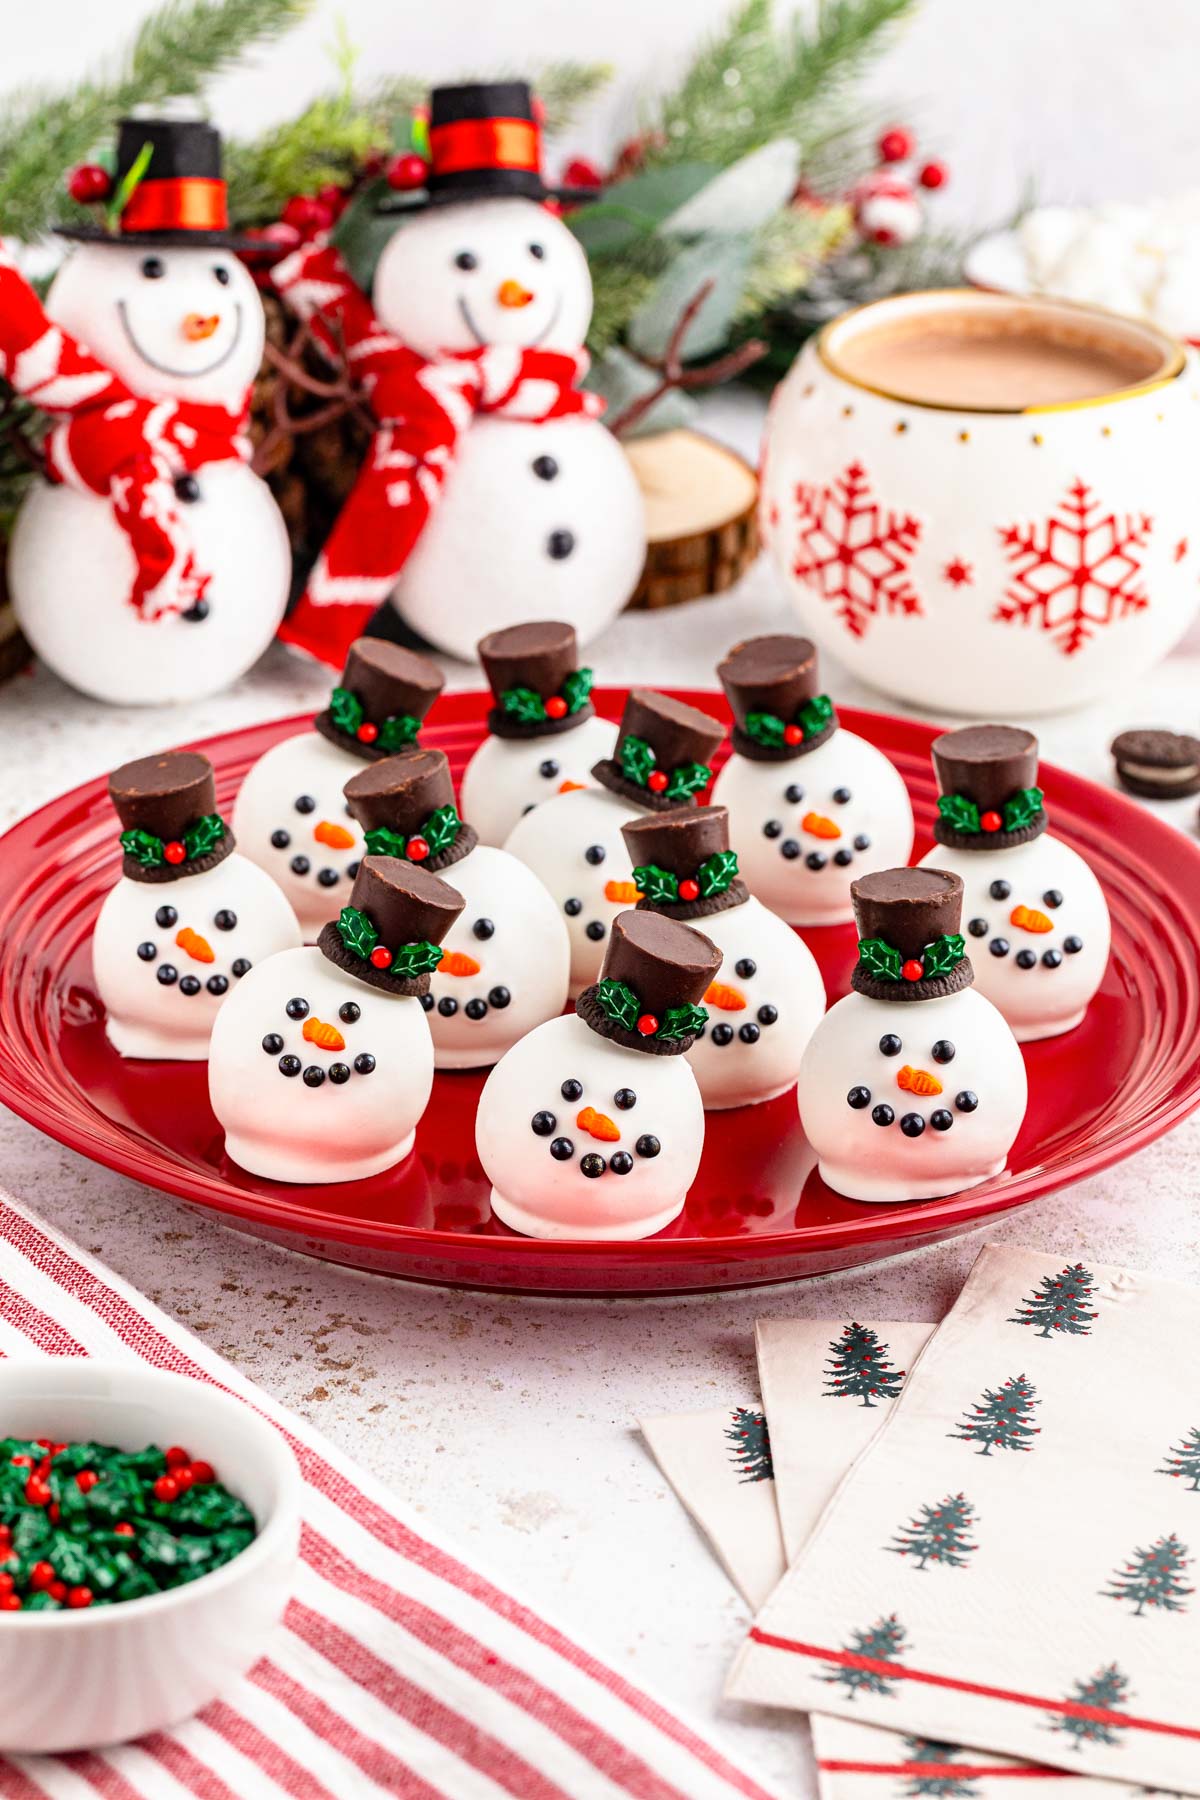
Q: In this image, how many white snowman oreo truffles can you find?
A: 11